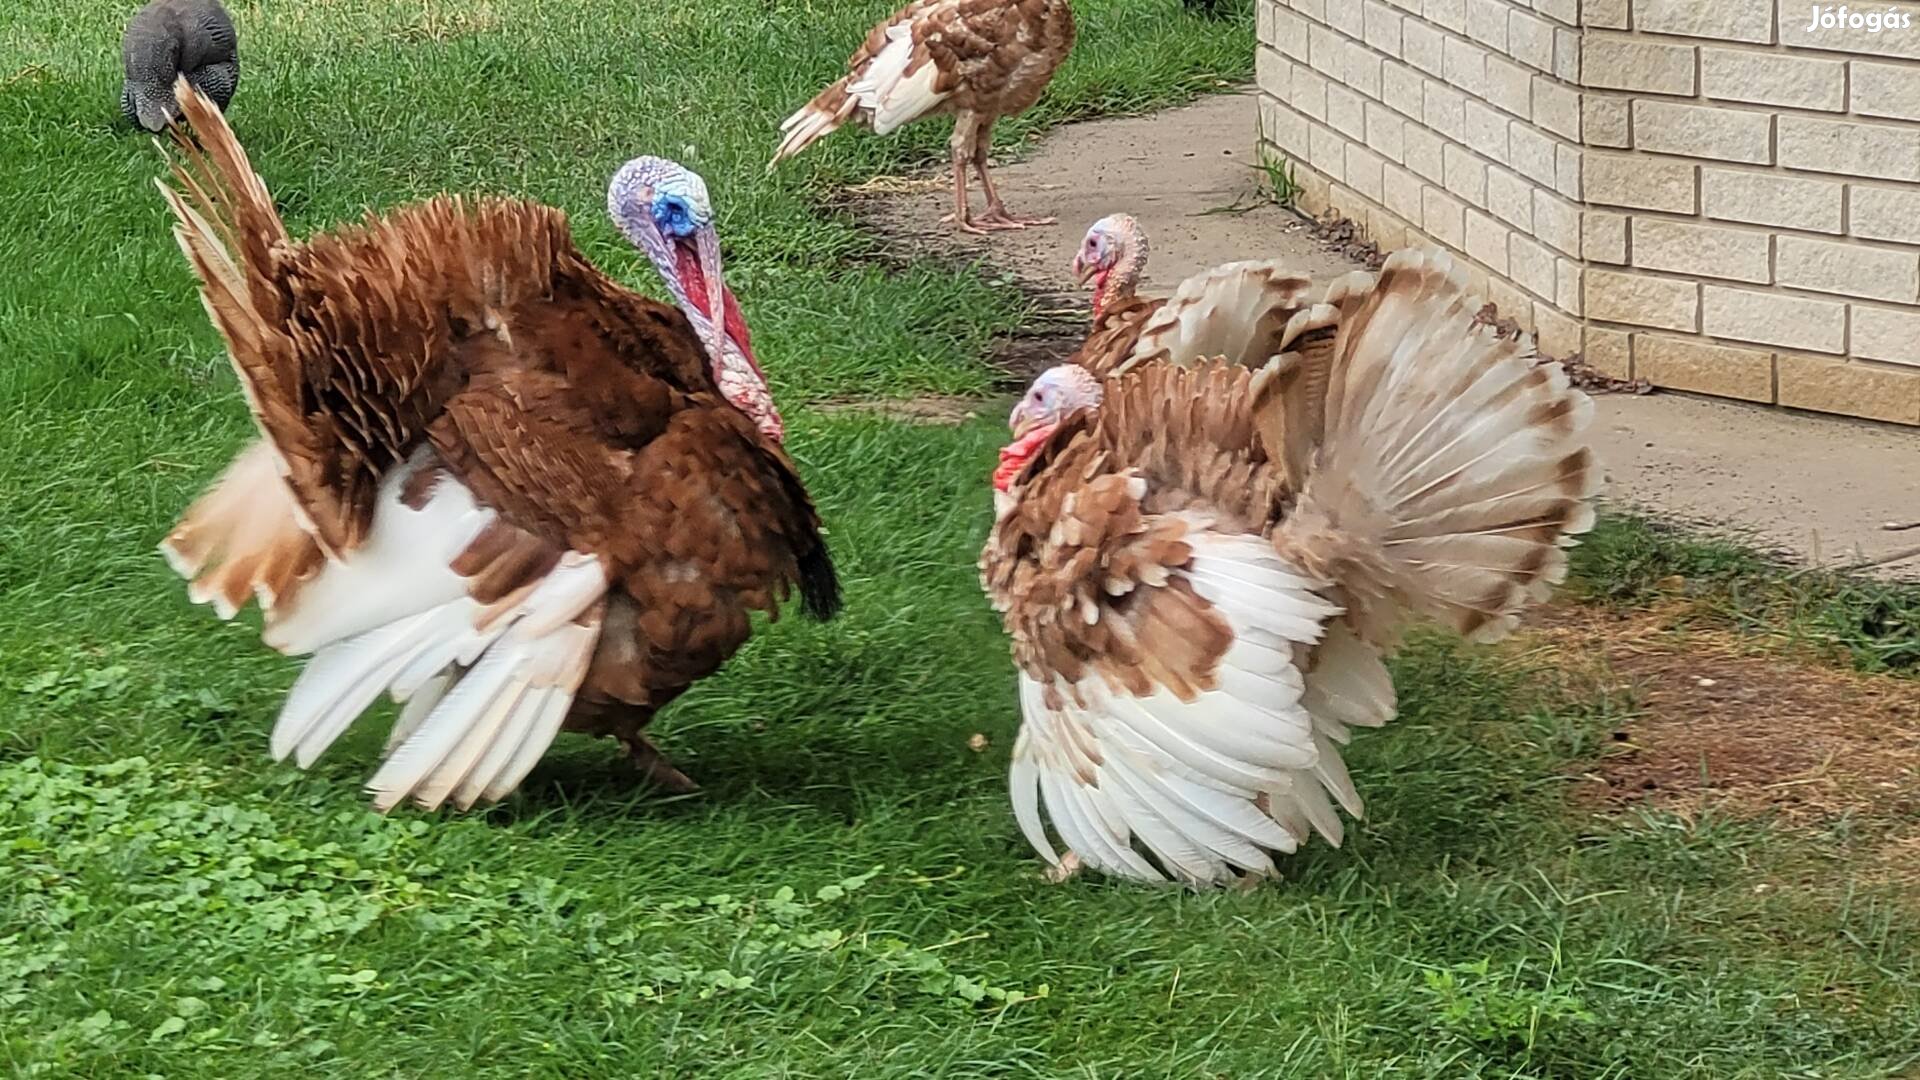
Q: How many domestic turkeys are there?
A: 4